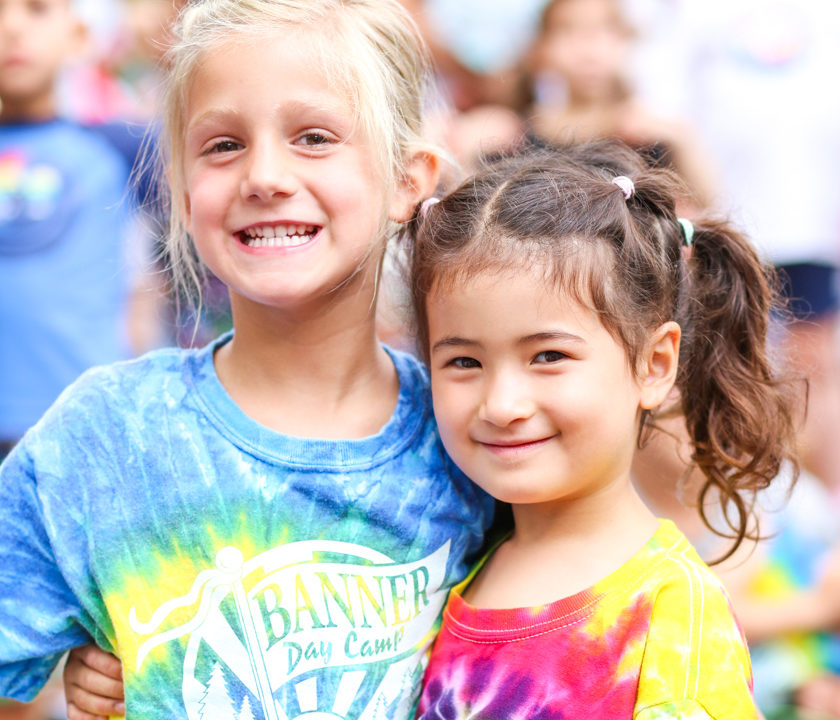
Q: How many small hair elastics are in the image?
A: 3